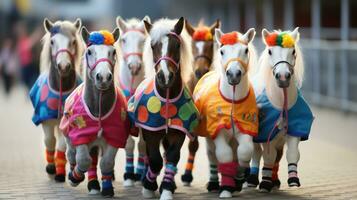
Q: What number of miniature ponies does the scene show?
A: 7